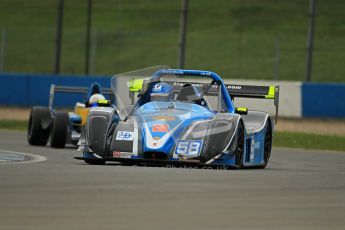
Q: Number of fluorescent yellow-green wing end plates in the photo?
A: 2